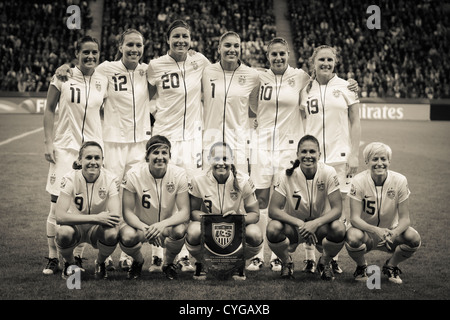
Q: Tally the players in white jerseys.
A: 11